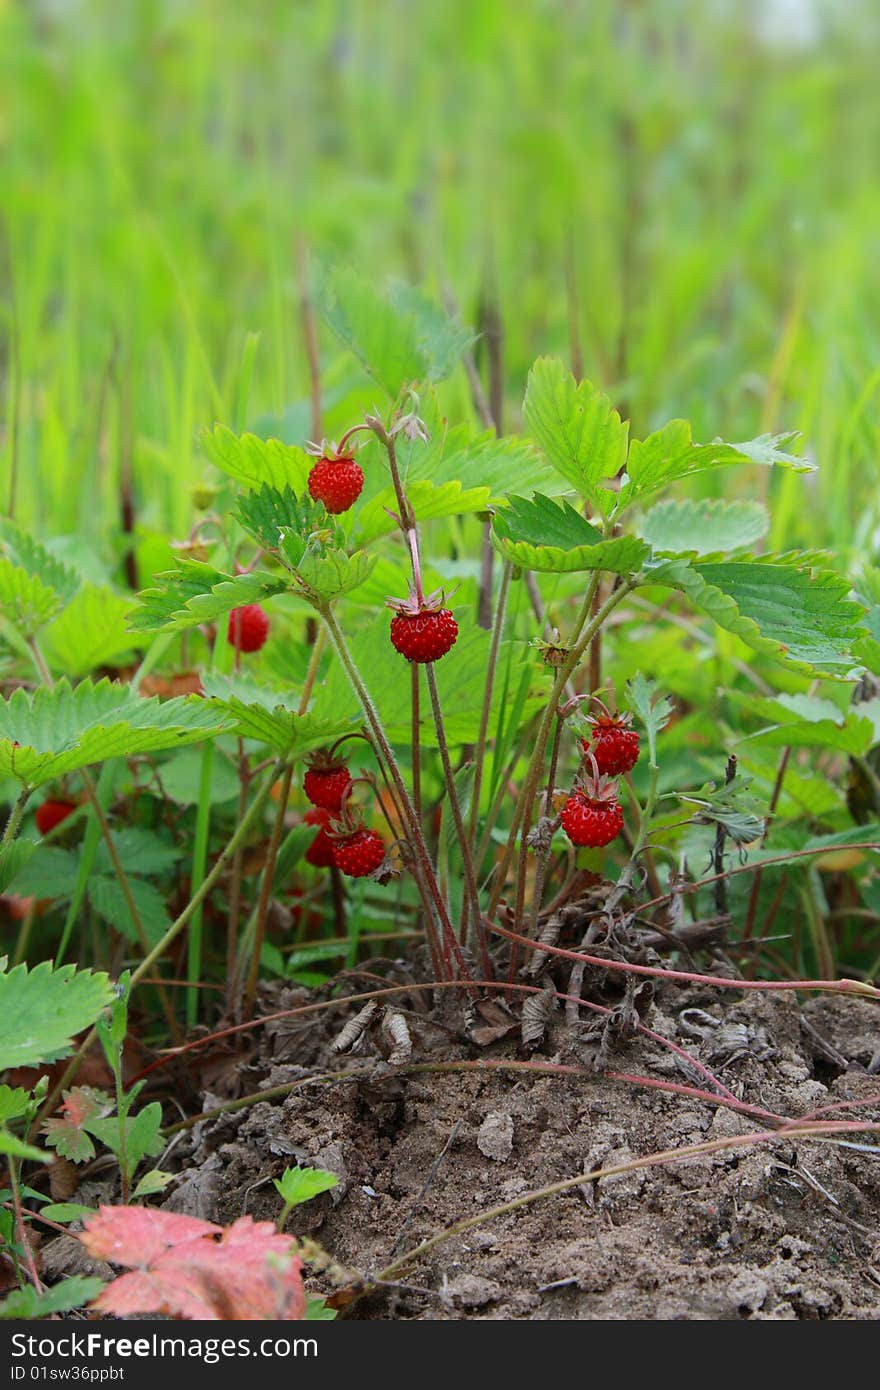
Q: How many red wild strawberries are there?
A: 9